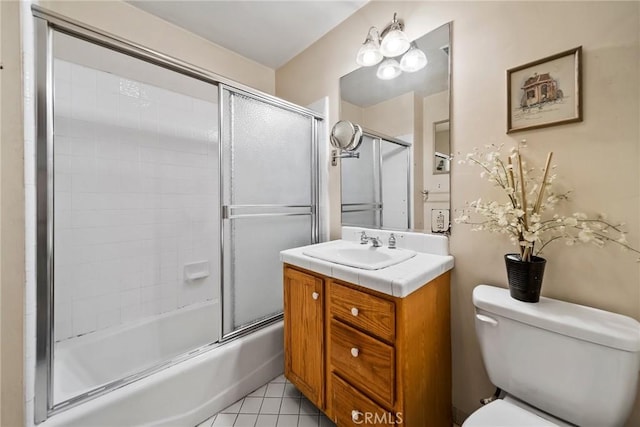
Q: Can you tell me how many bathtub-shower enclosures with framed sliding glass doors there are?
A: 1